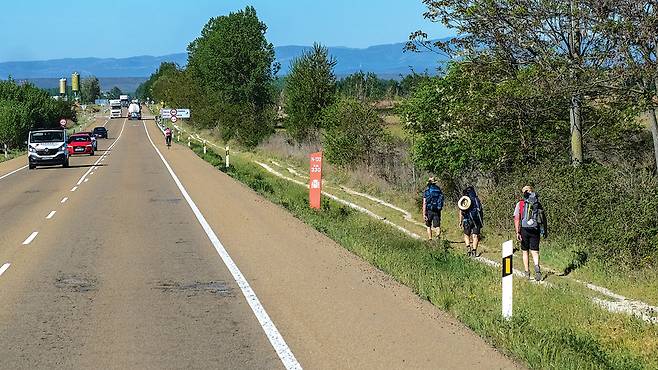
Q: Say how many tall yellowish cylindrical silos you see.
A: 2